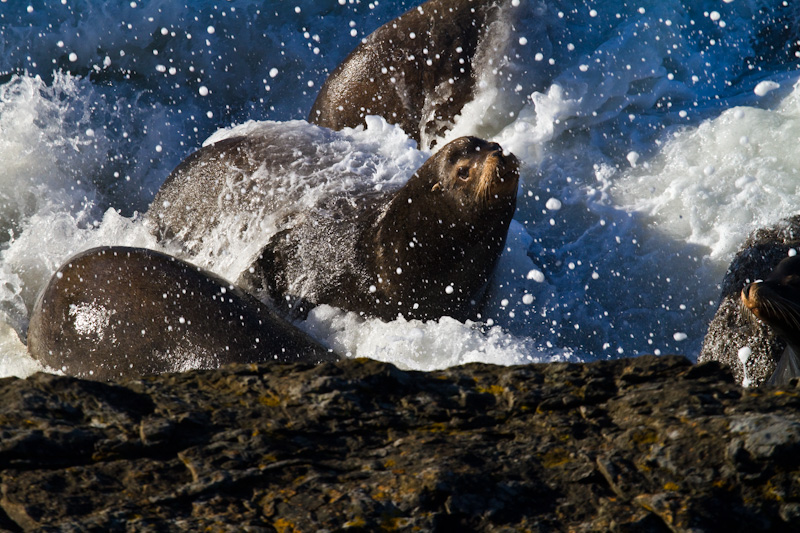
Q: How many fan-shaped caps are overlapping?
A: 0